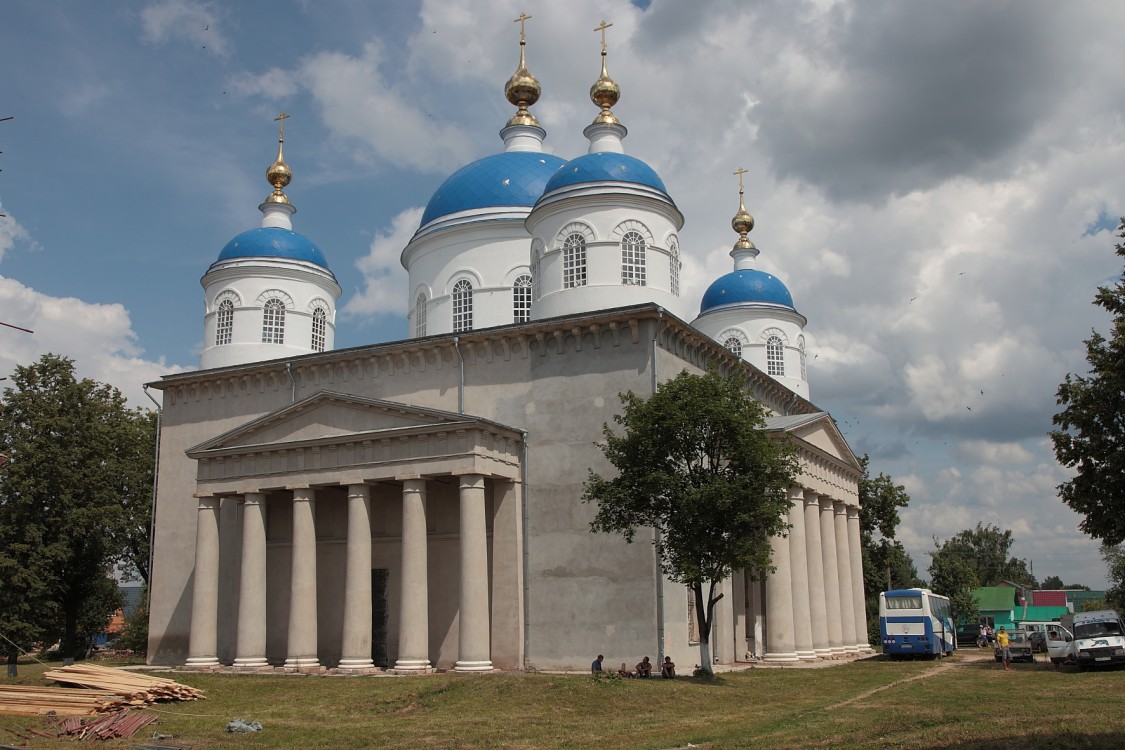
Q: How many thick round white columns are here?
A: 12